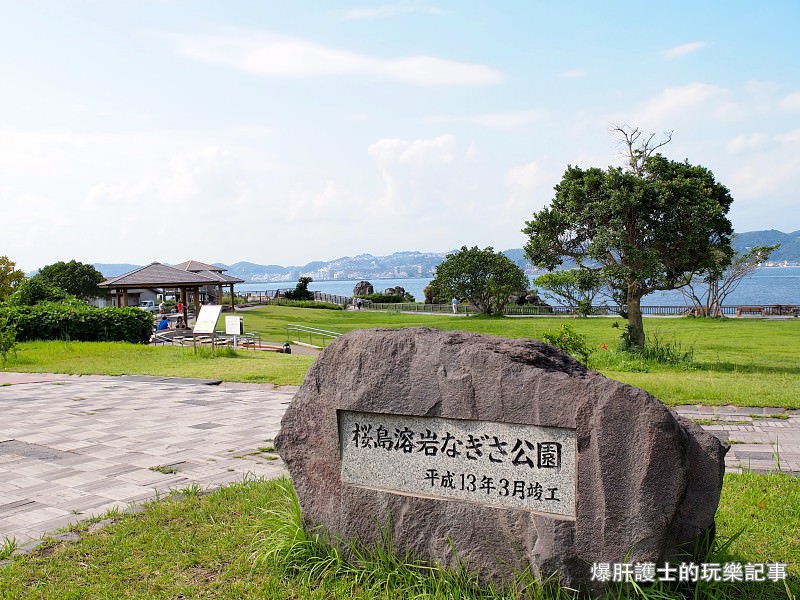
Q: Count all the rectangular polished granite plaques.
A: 1